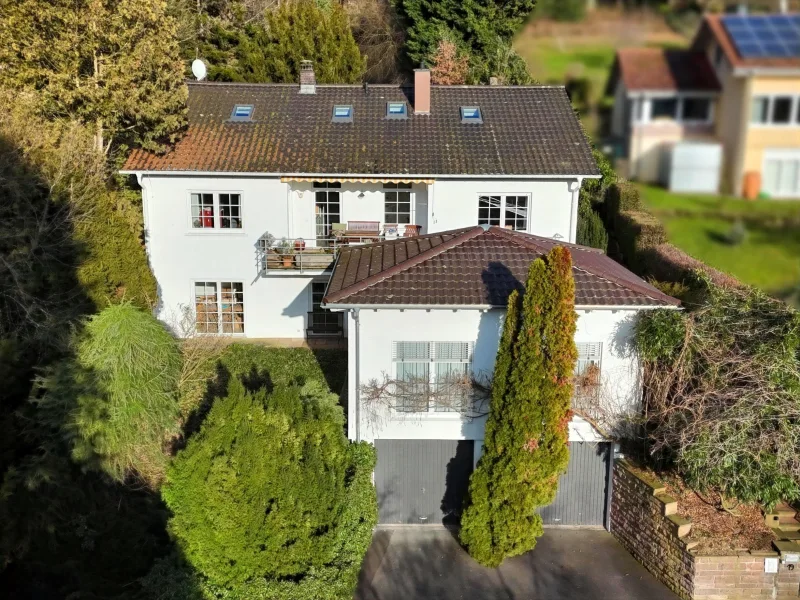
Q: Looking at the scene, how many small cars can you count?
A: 0